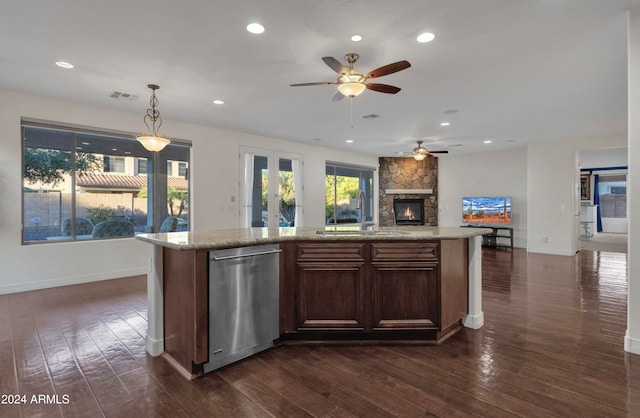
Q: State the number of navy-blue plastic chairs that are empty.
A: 0